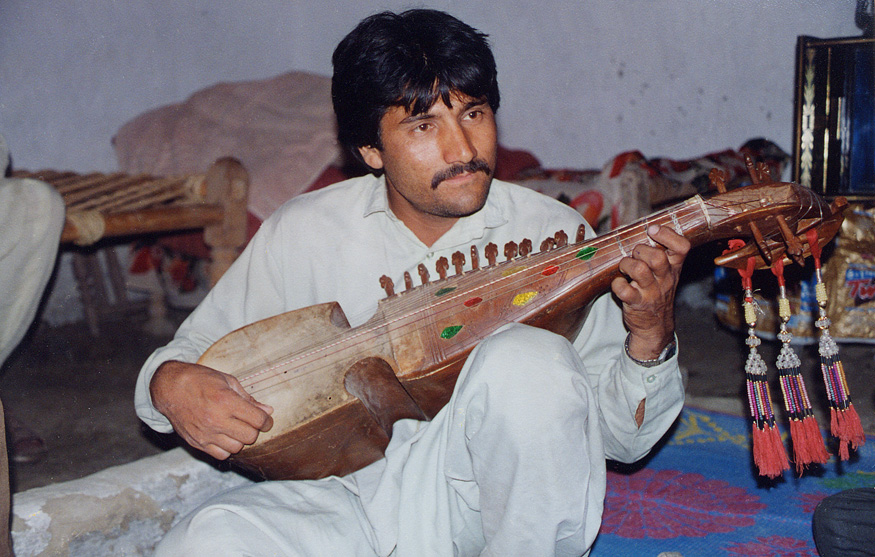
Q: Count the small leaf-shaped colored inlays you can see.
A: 7